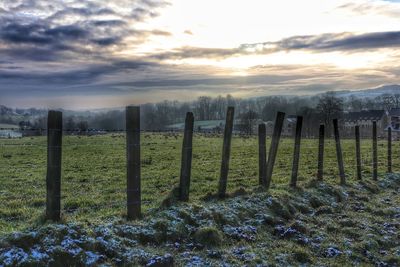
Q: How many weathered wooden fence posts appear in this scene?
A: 12